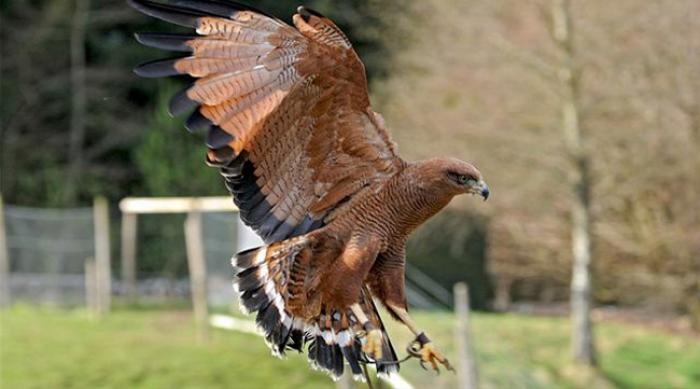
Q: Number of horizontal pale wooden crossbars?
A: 1